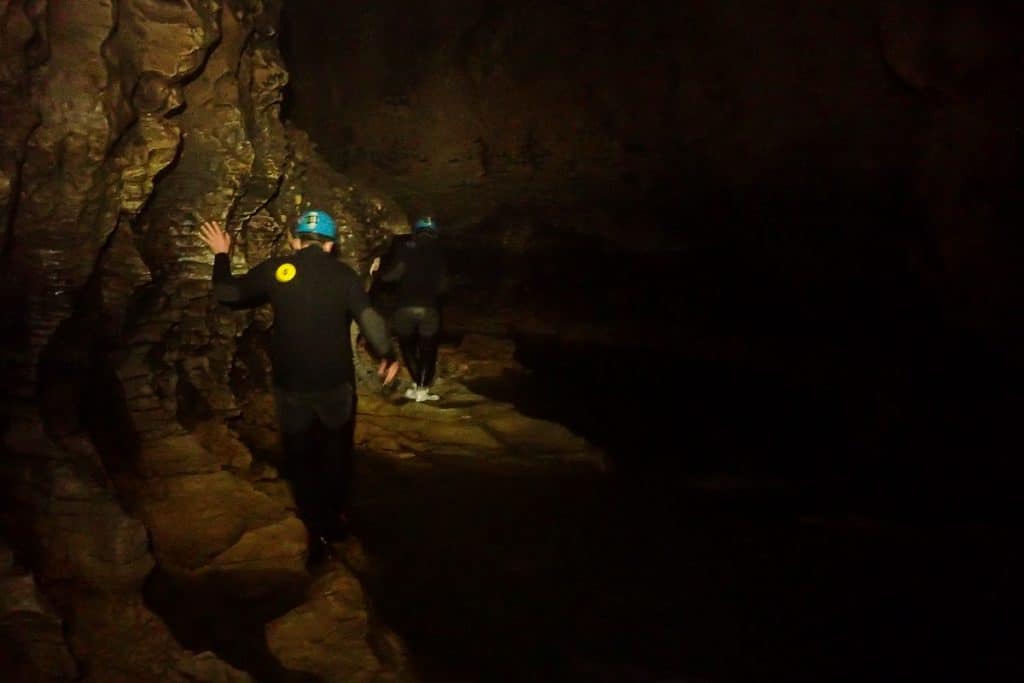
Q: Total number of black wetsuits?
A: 2